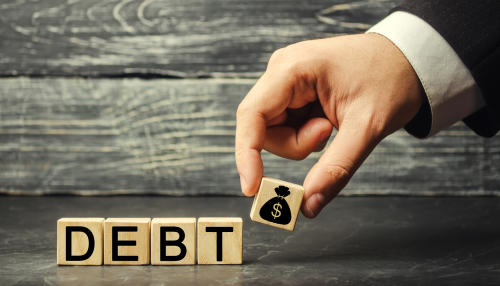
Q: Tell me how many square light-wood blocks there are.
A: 5